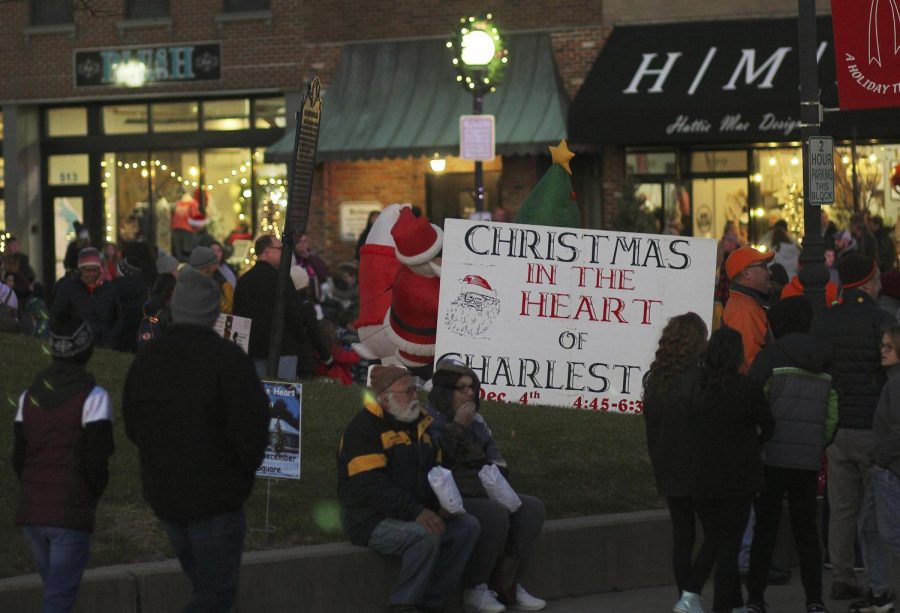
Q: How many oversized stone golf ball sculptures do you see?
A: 0